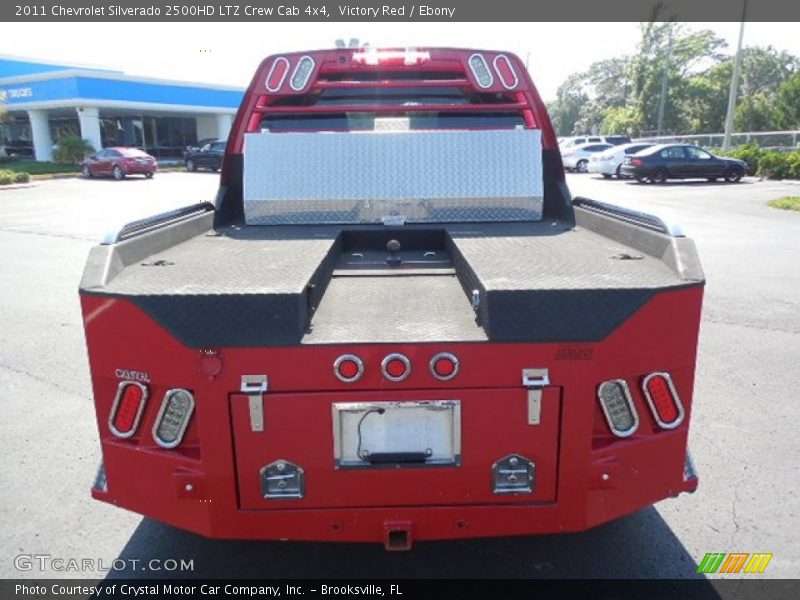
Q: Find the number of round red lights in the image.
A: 3